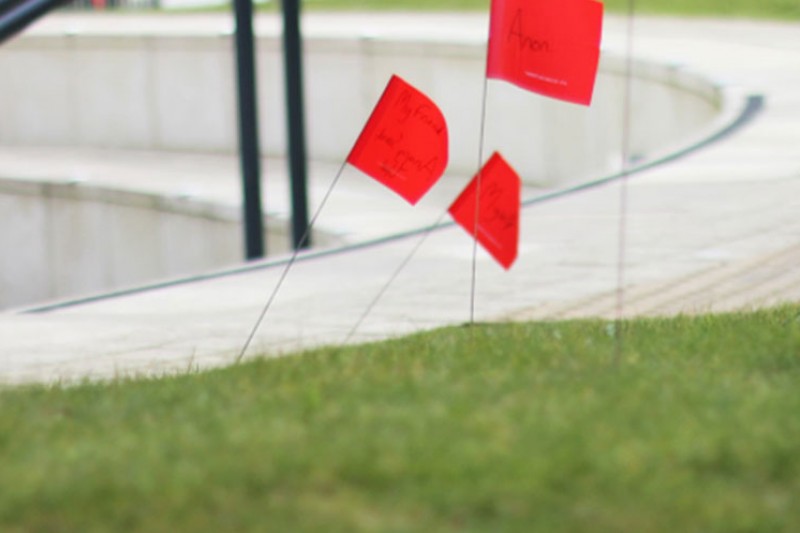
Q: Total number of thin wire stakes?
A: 4